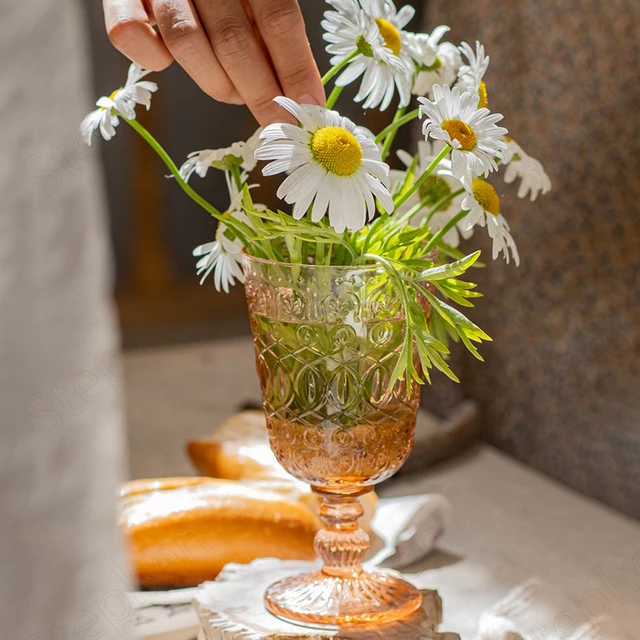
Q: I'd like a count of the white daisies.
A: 12